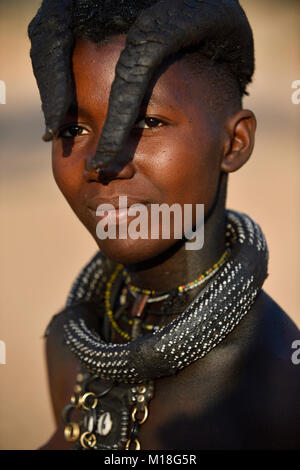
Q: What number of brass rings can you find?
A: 4